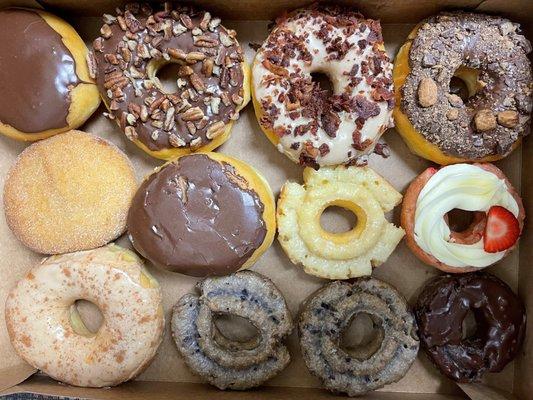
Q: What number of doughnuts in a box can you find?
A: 12